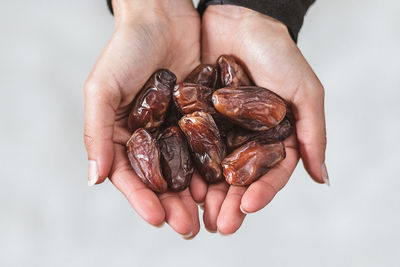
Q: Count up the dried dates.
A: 10